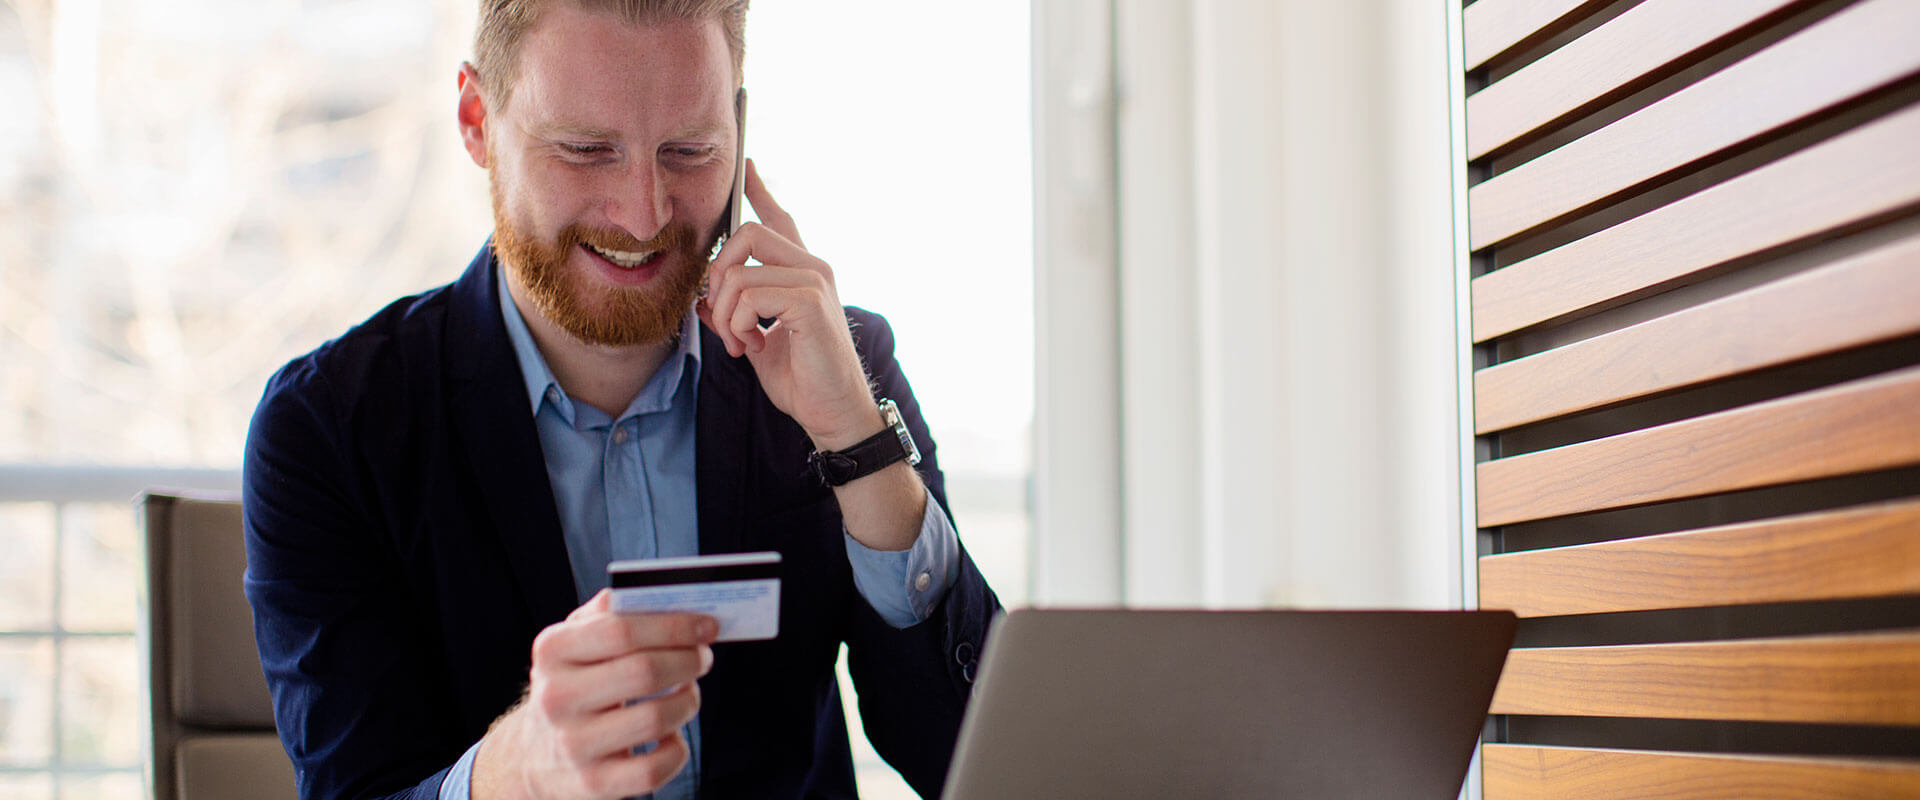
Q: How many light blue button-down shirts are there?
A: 1